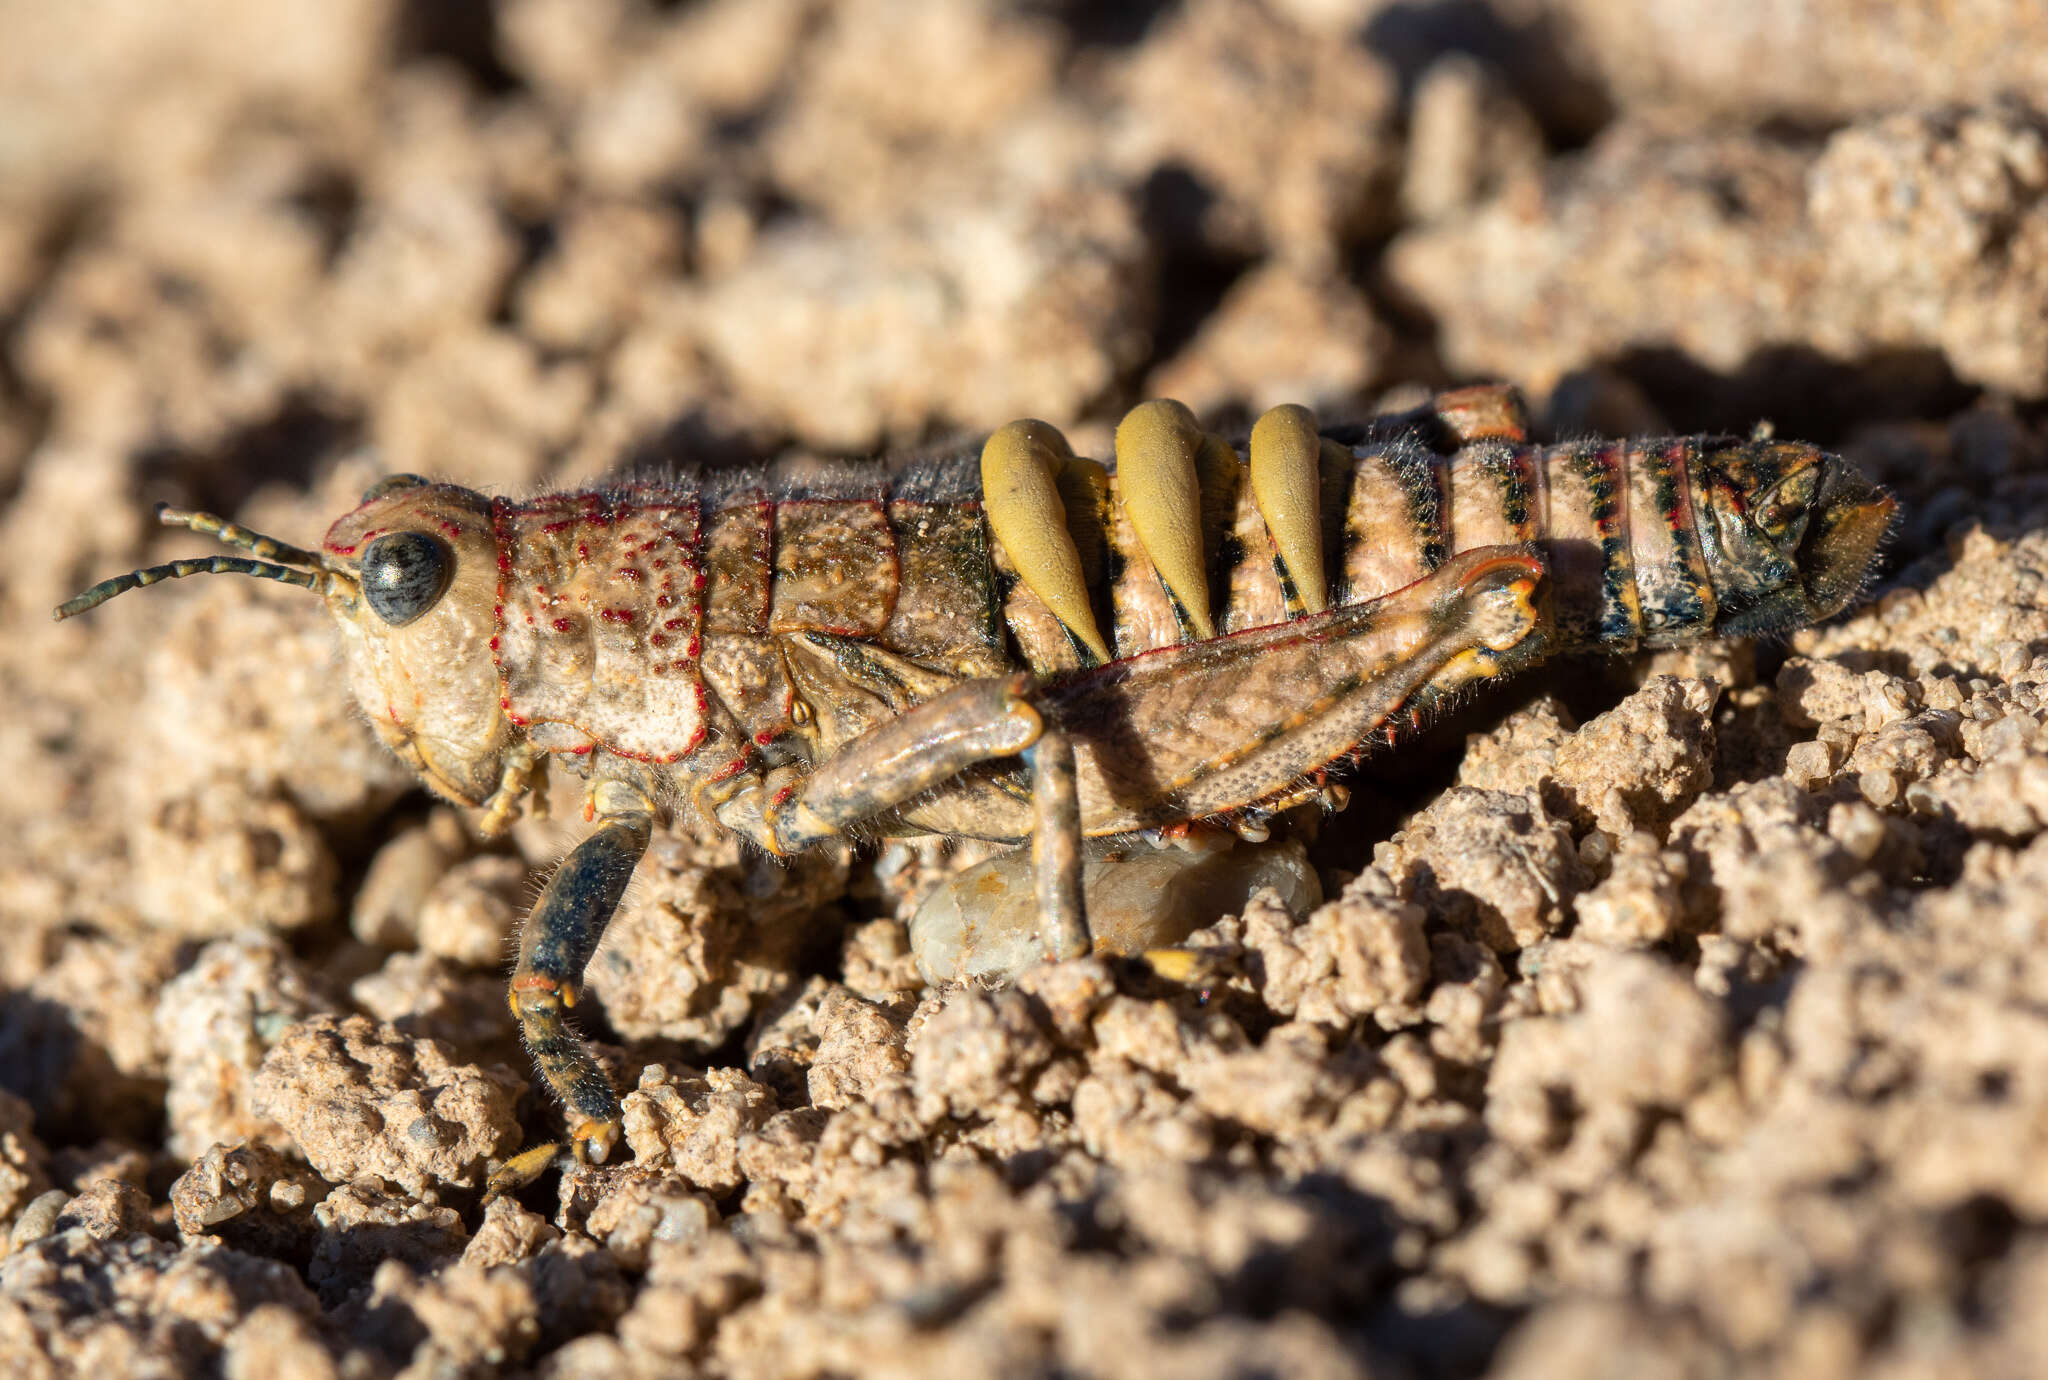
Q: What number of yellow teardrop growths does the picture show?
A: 3